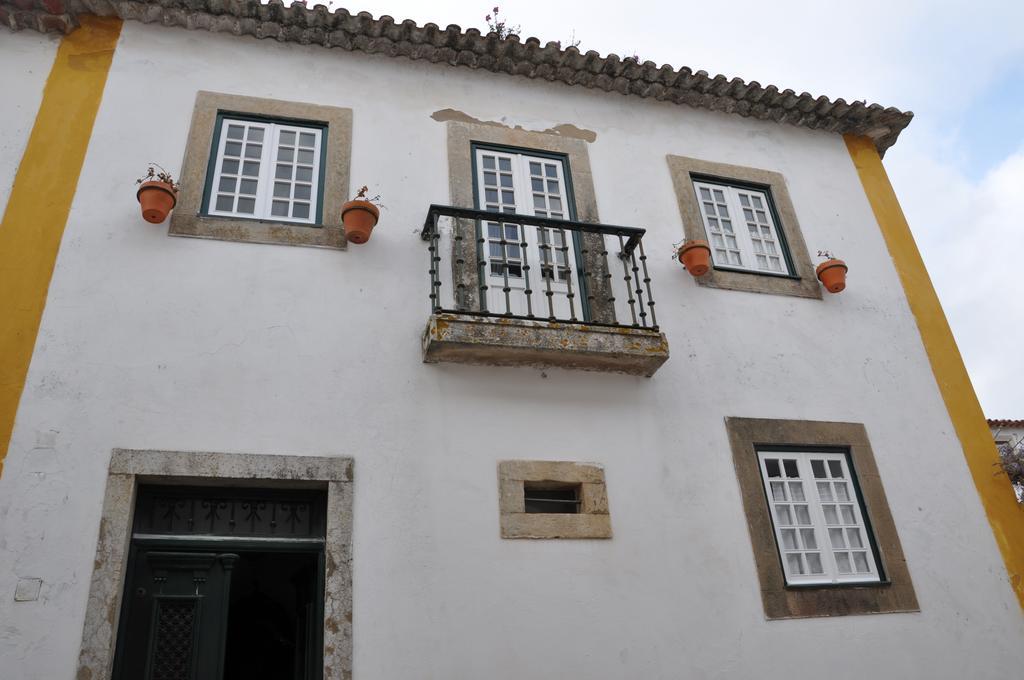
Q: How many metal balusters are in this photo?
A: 13